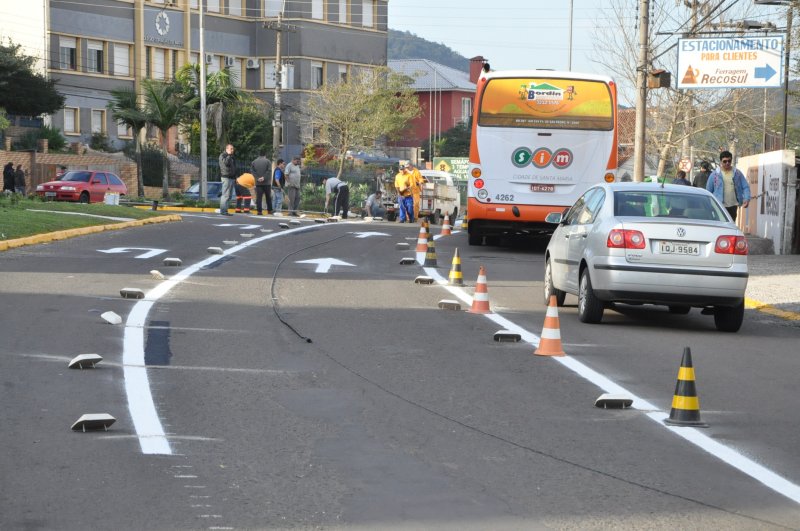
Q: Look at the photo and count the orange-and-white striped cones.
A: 4